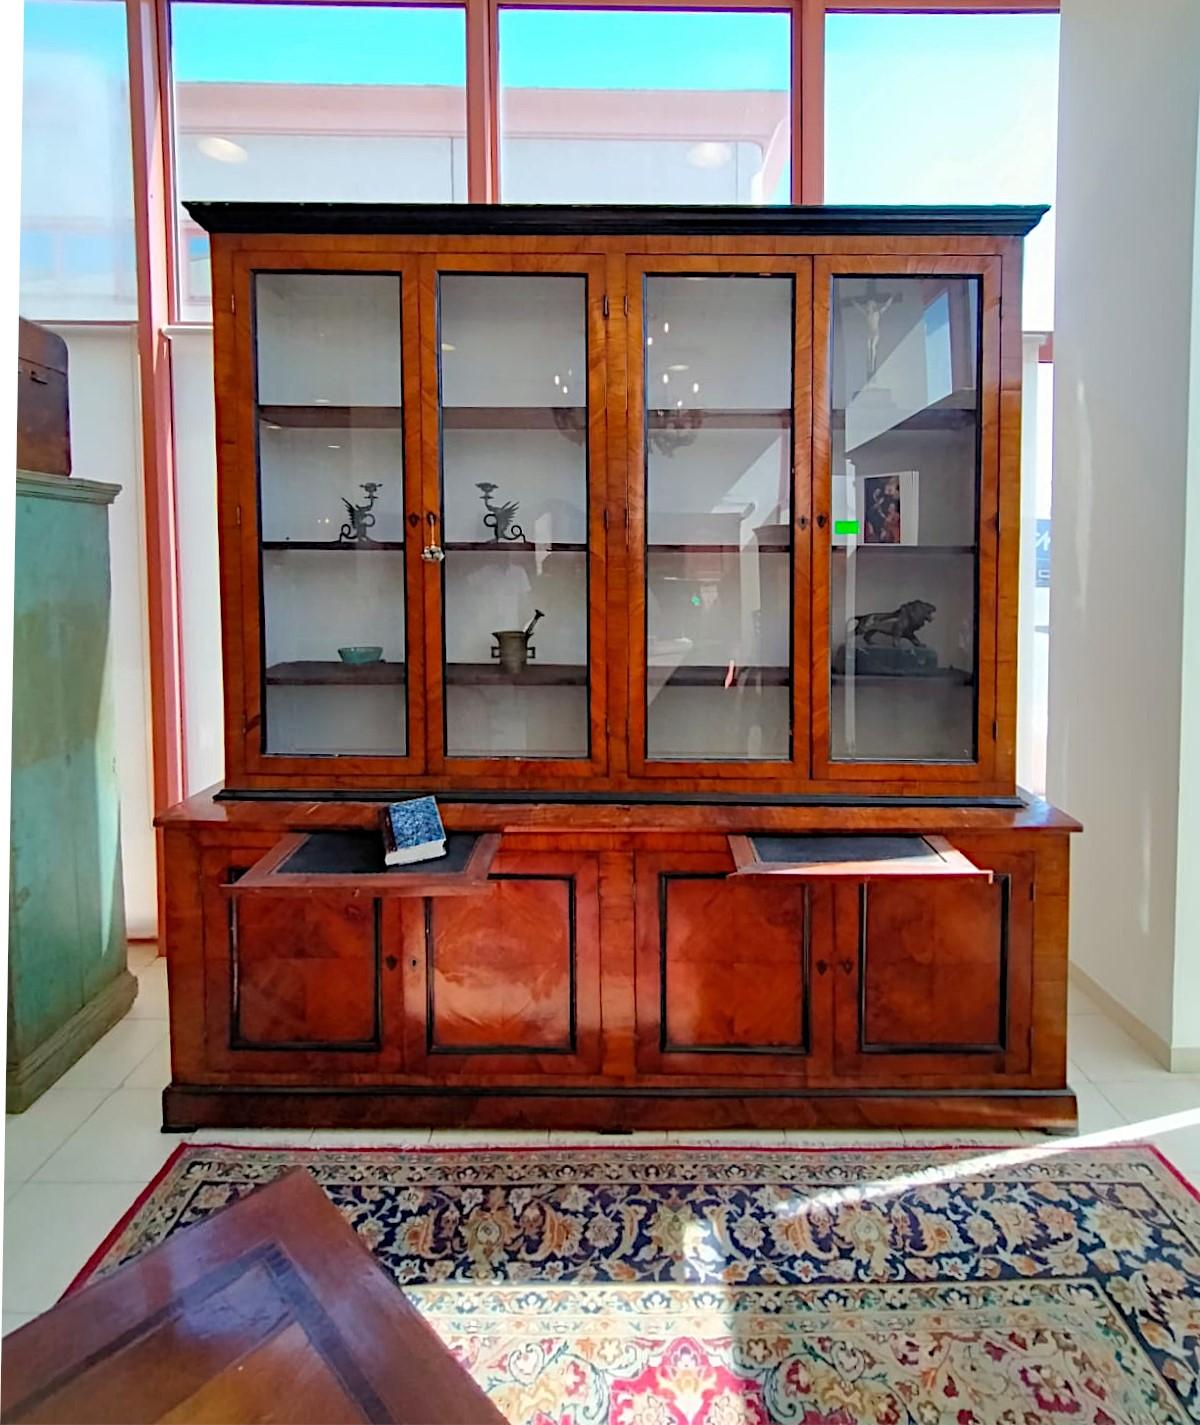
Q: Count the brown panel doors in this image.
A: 4